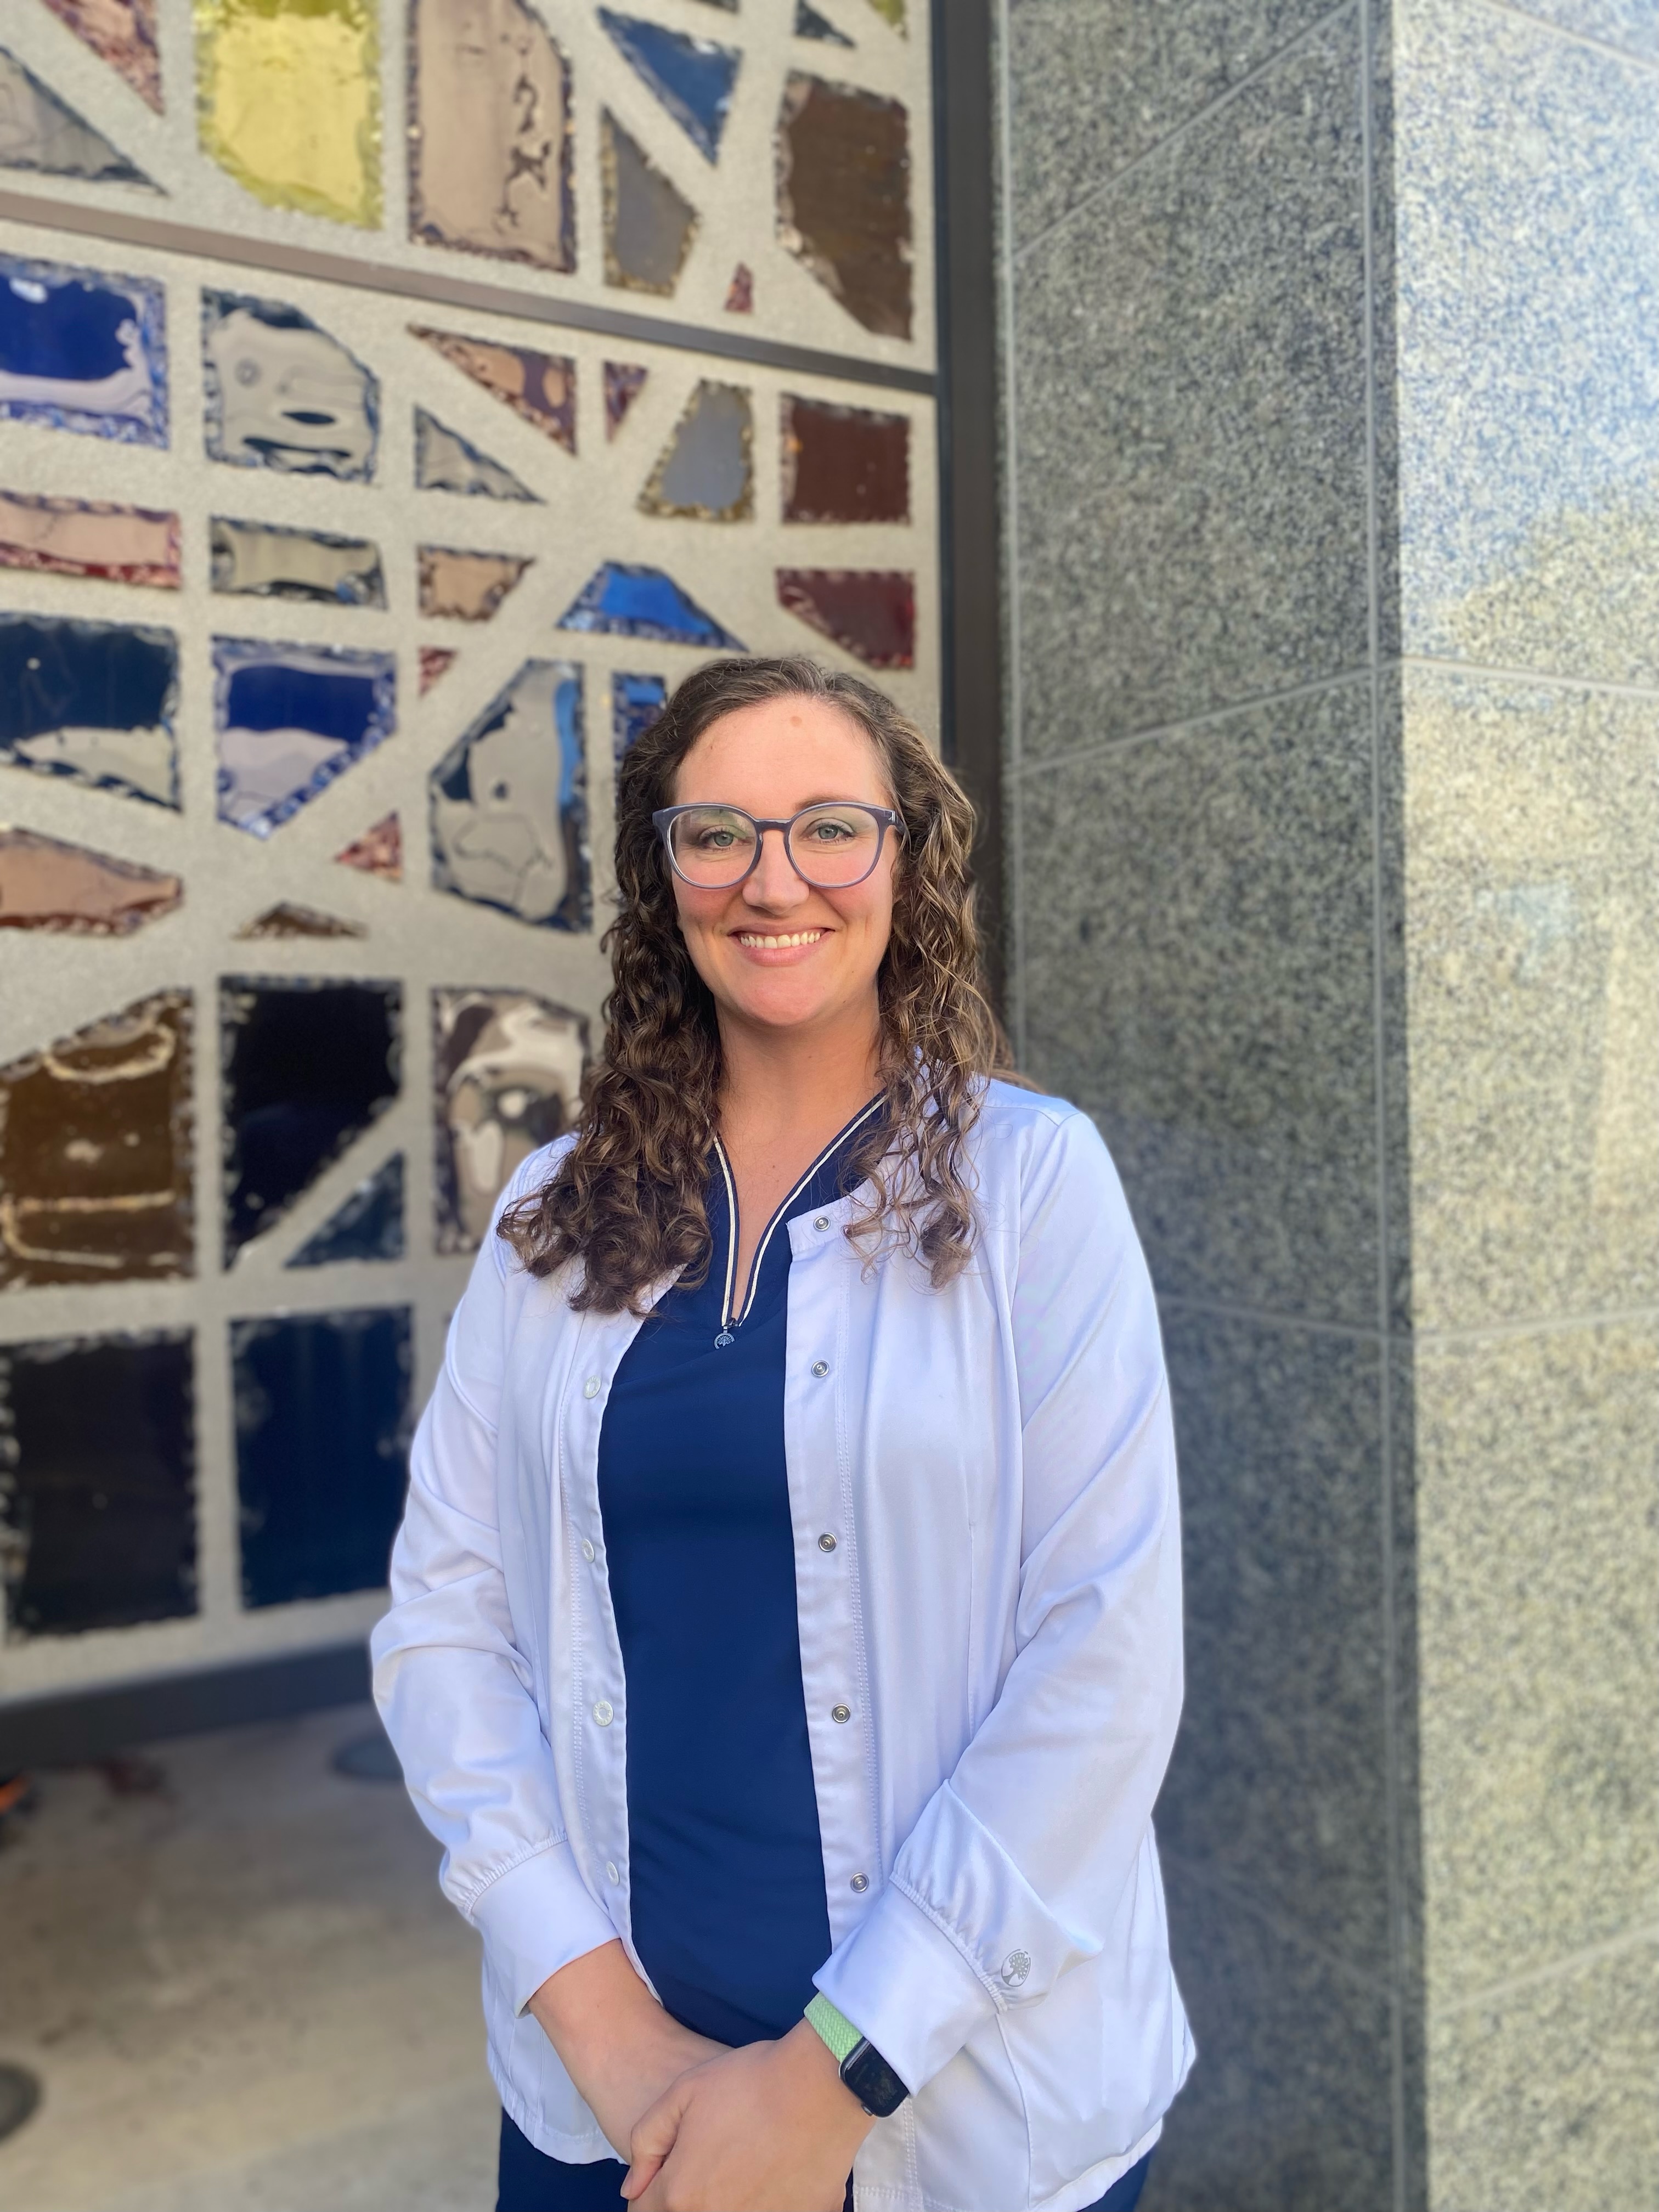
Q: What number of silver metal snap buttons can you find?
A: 5